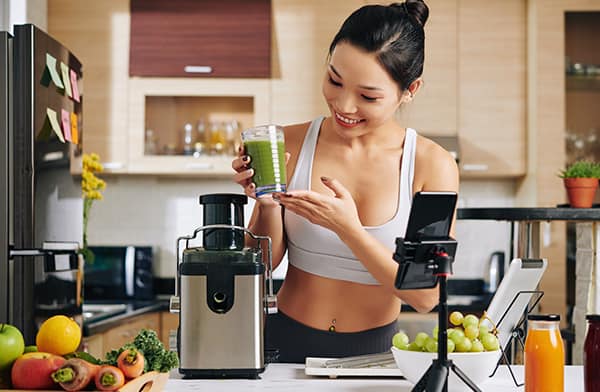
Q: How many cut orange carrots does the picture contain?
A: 3